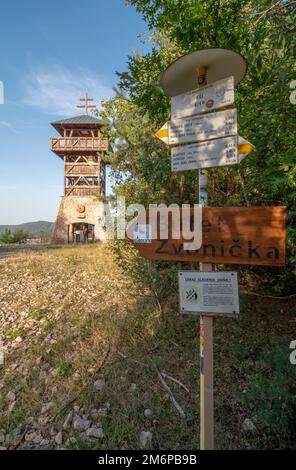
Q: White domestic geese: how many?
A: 0